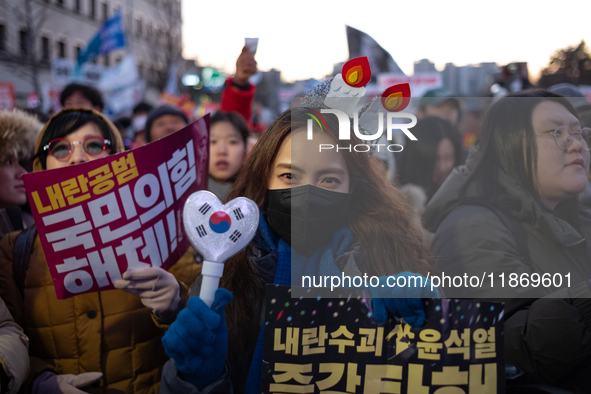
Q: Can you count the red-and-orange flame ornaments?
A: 2